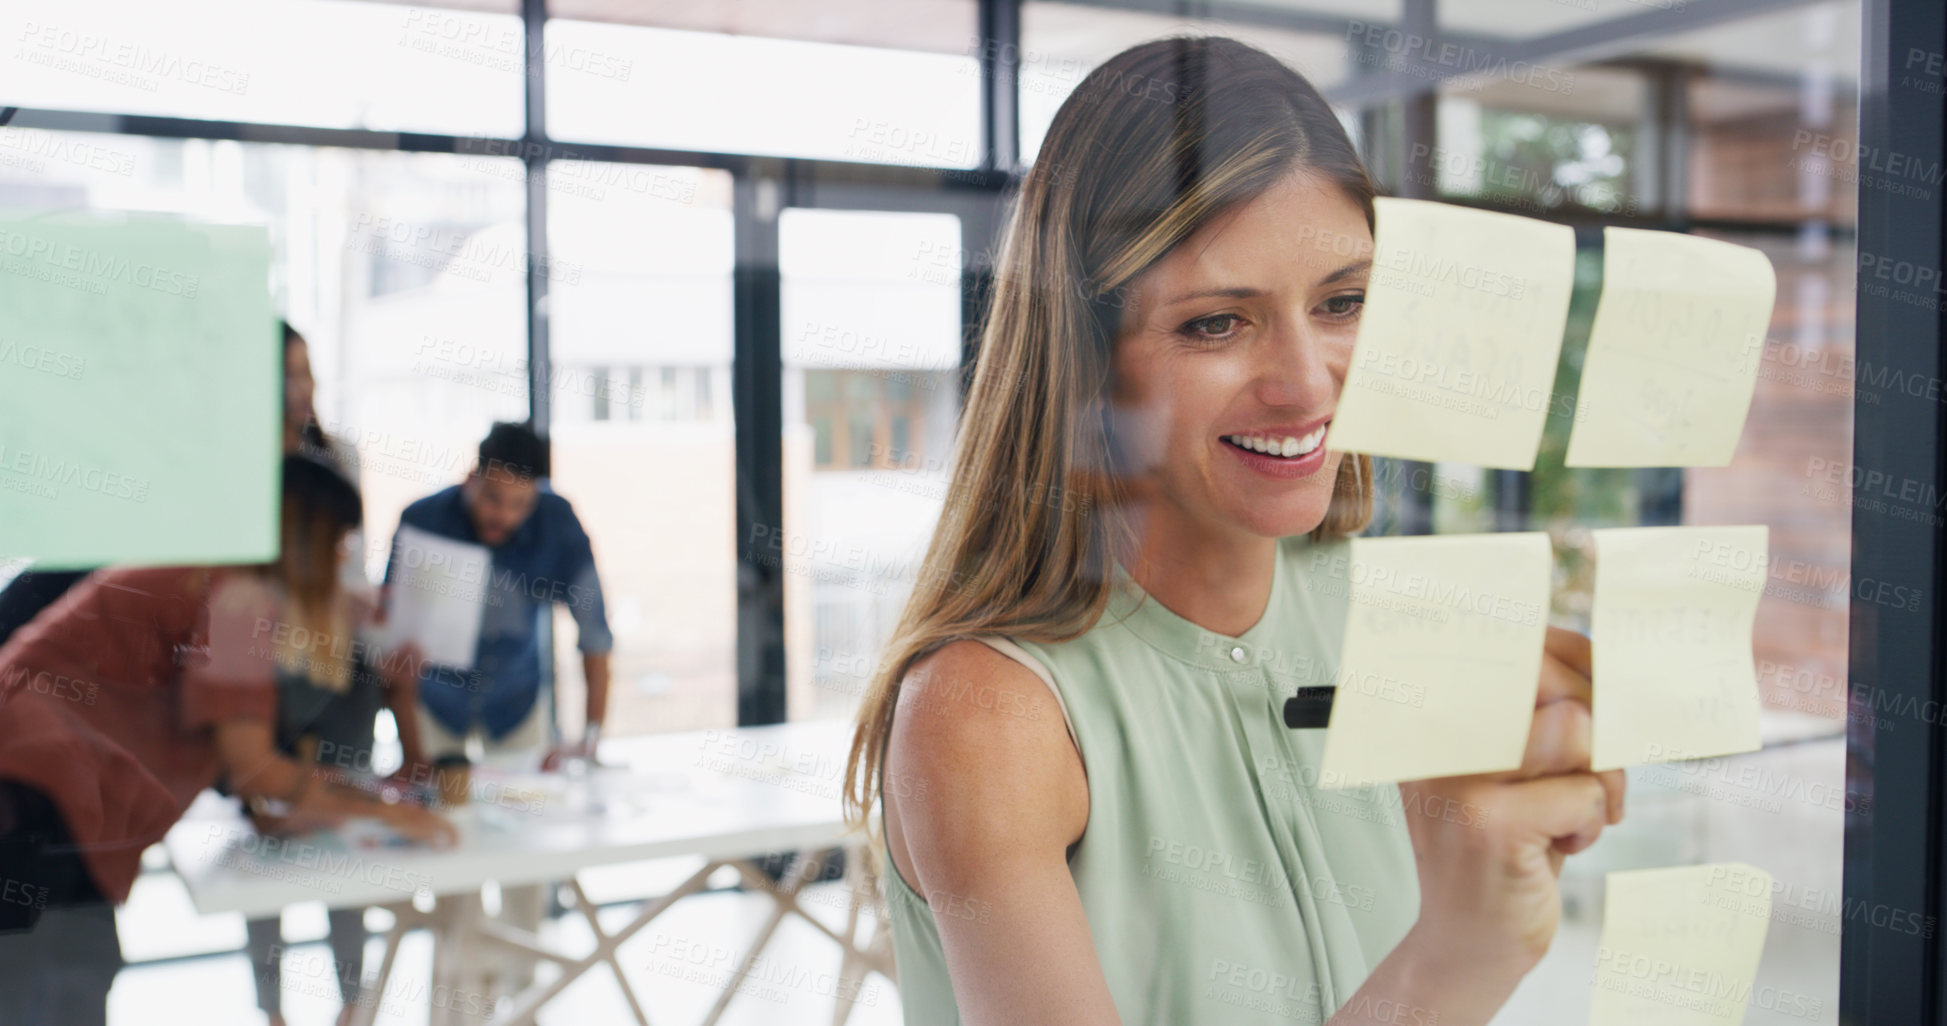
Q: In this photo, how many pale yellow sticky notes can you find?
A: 5